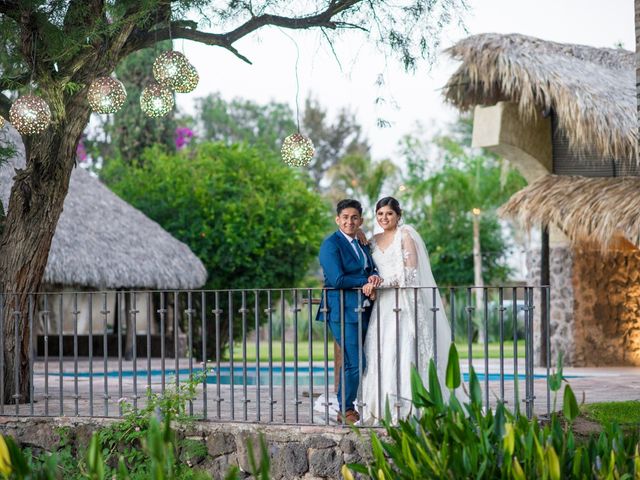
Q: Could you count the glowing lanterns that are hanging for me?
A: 6